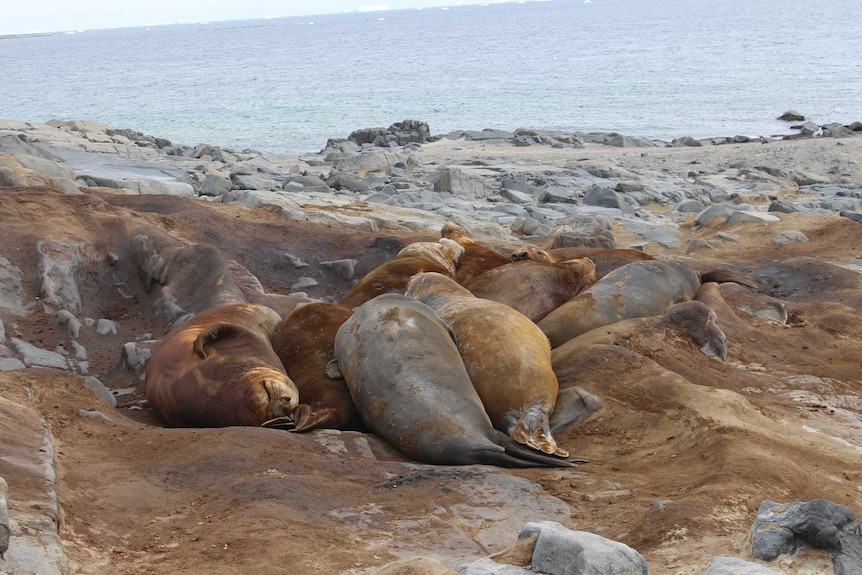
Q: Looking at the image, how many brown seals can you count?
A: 7